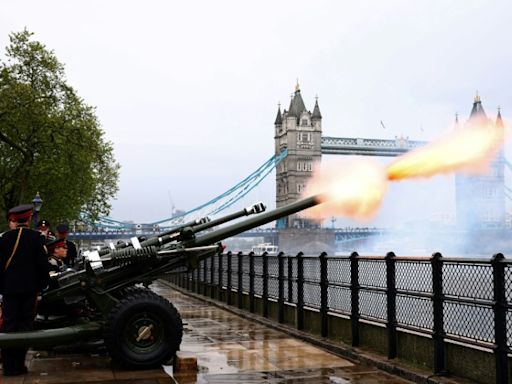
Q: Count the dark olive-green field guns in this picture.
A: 3